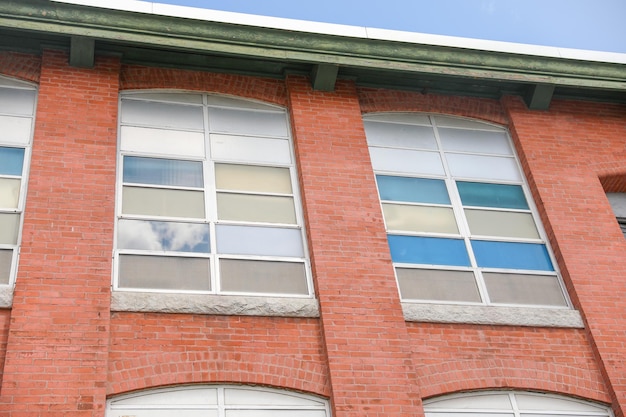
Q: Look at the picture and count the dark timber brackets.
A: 3